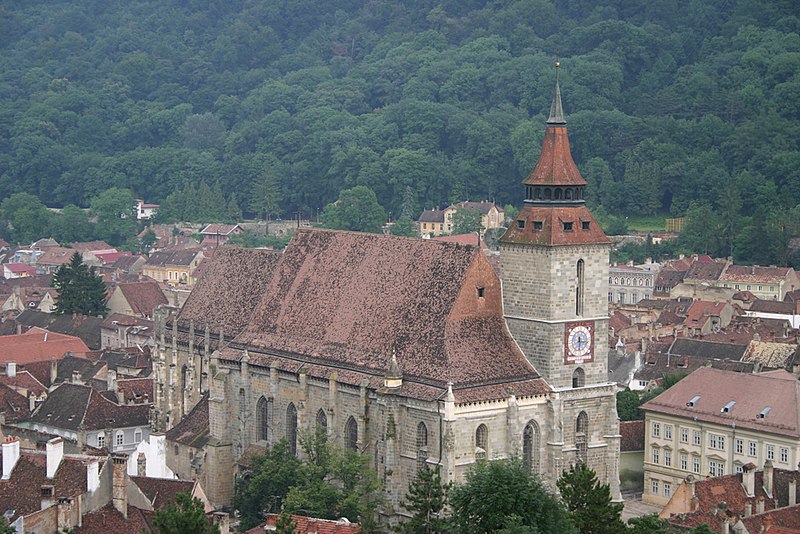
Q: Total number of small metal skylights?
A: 3